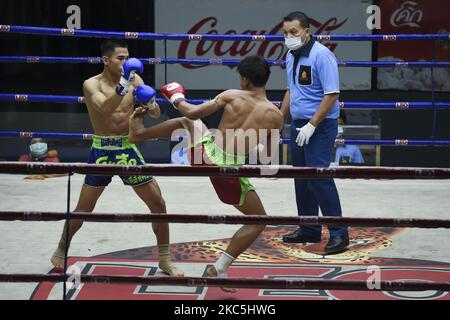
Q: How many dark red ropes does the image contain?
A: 3